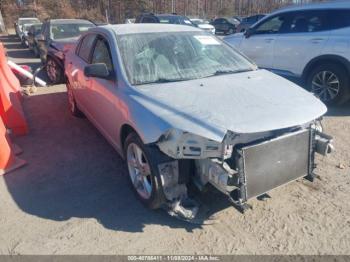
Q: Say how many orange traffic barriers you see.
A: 2